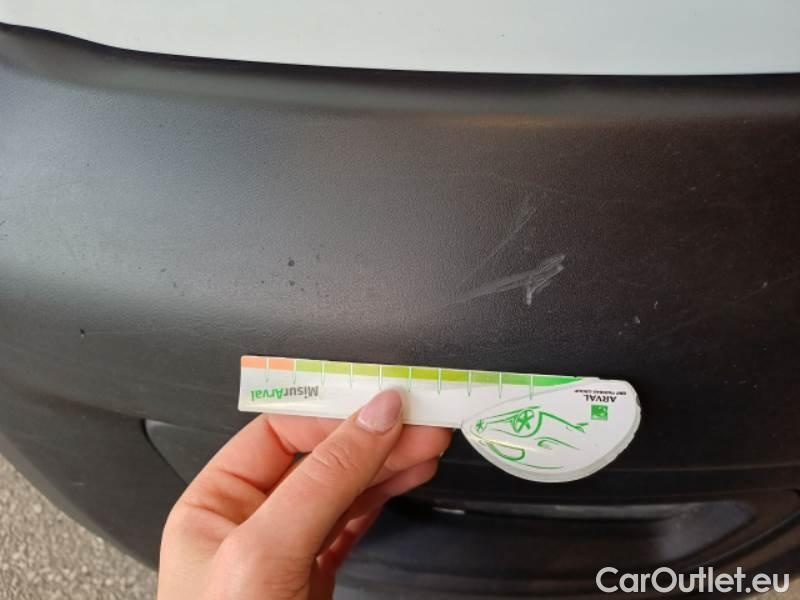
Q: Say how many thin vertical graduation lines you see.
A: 10